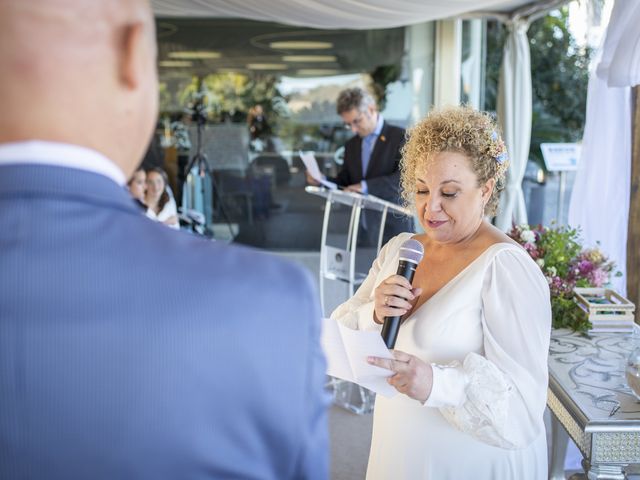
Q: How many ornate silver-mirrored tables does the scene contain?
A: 1